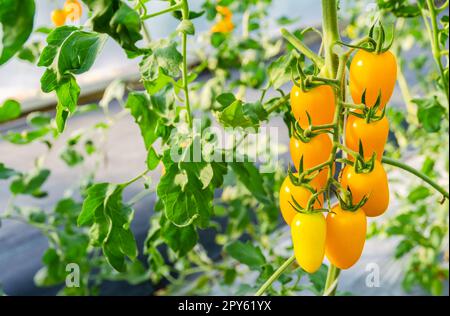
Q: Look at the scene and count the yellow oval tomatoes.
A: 8